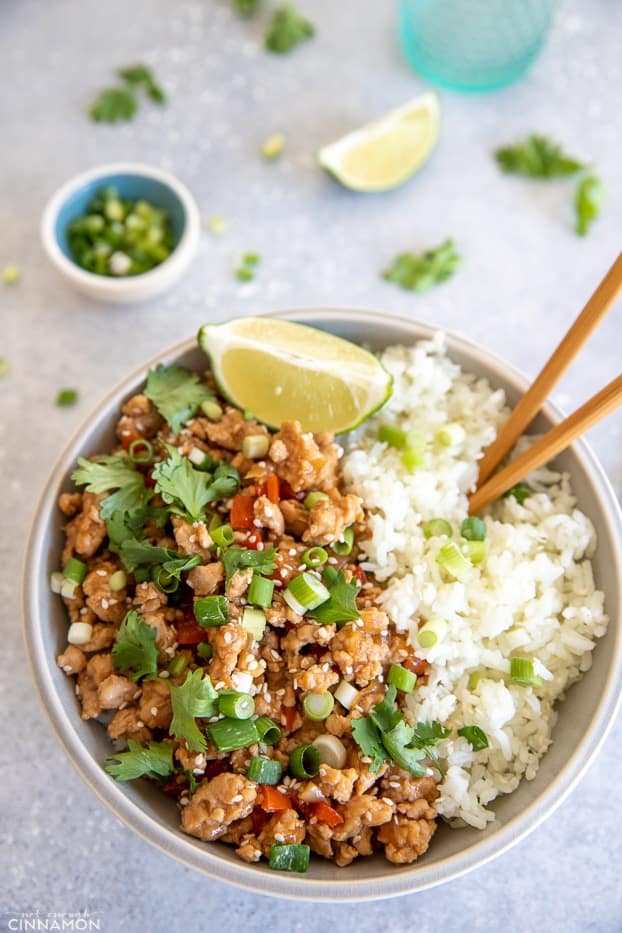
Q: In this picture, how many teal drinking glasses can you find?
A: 1